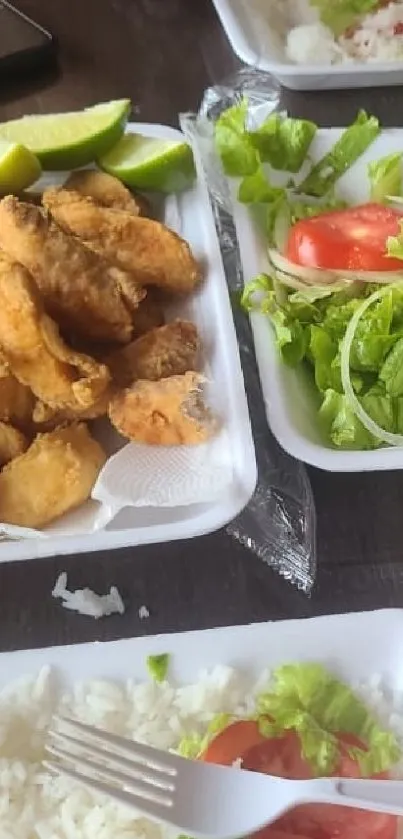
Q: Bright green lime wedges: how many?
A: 3